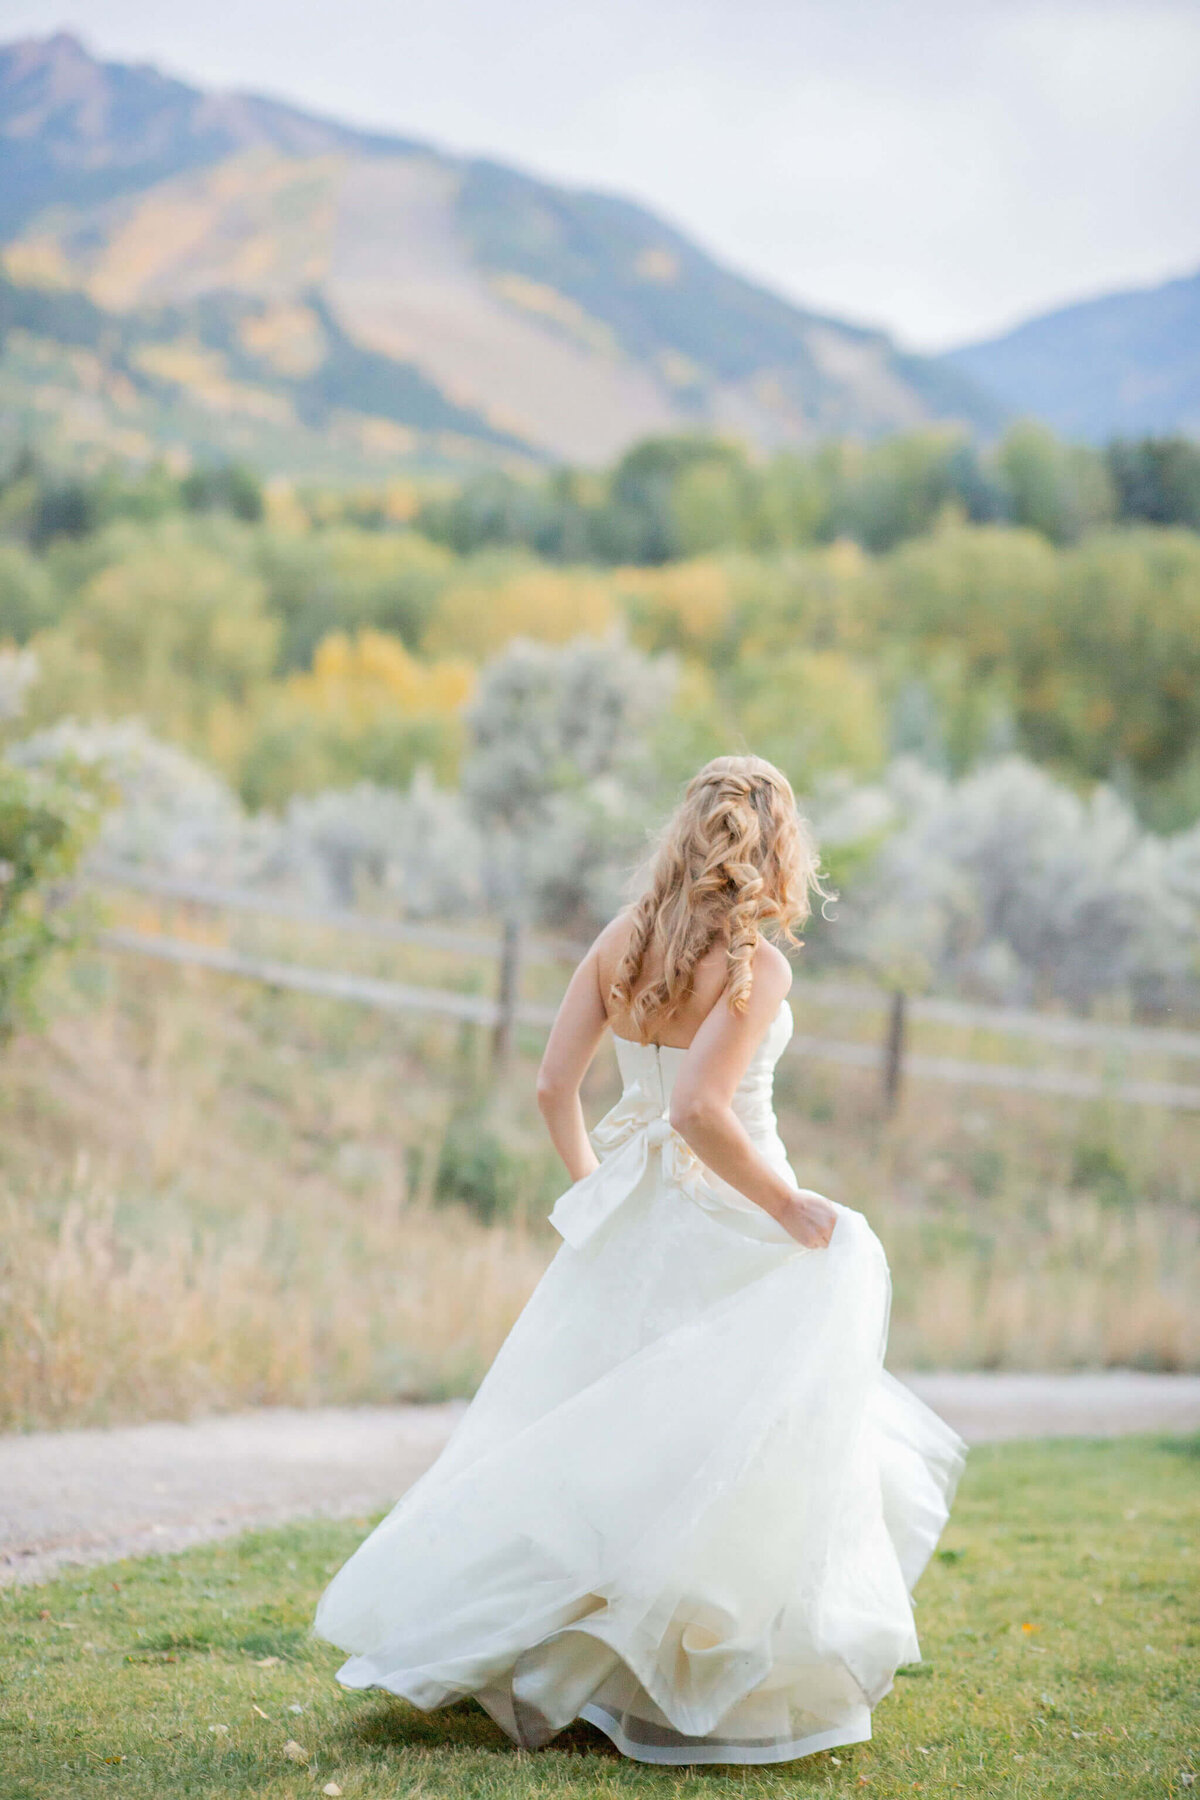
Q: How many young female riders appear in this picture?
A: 0